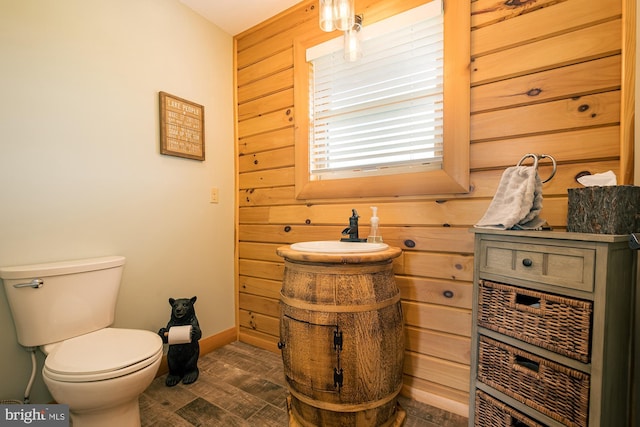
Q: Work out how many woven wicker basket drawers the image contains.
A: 3